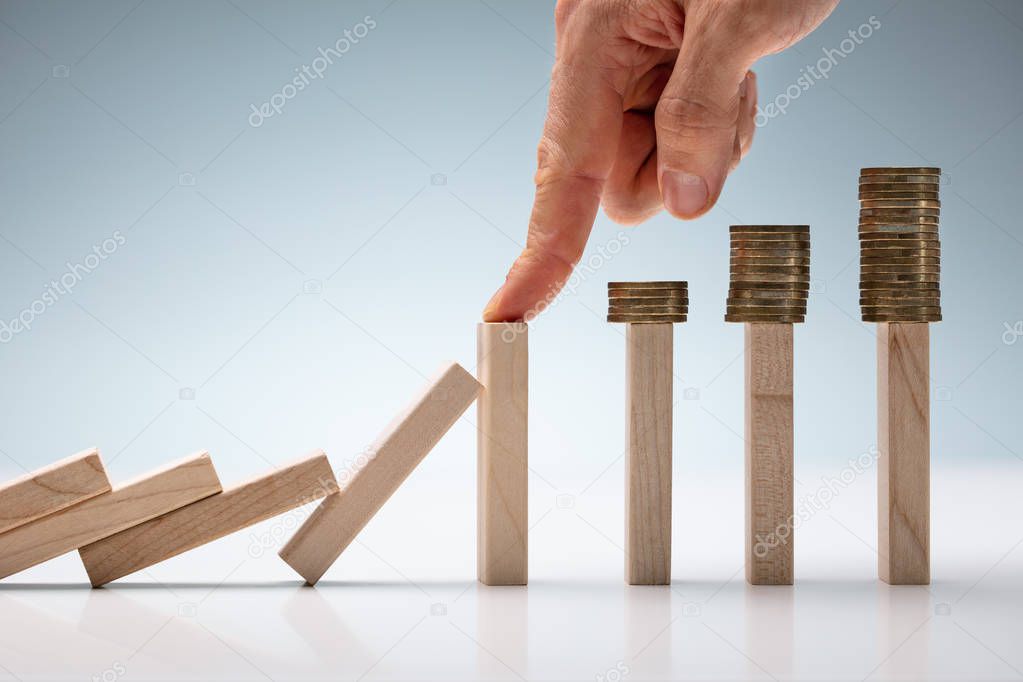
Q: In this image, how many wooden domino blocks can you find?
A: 8